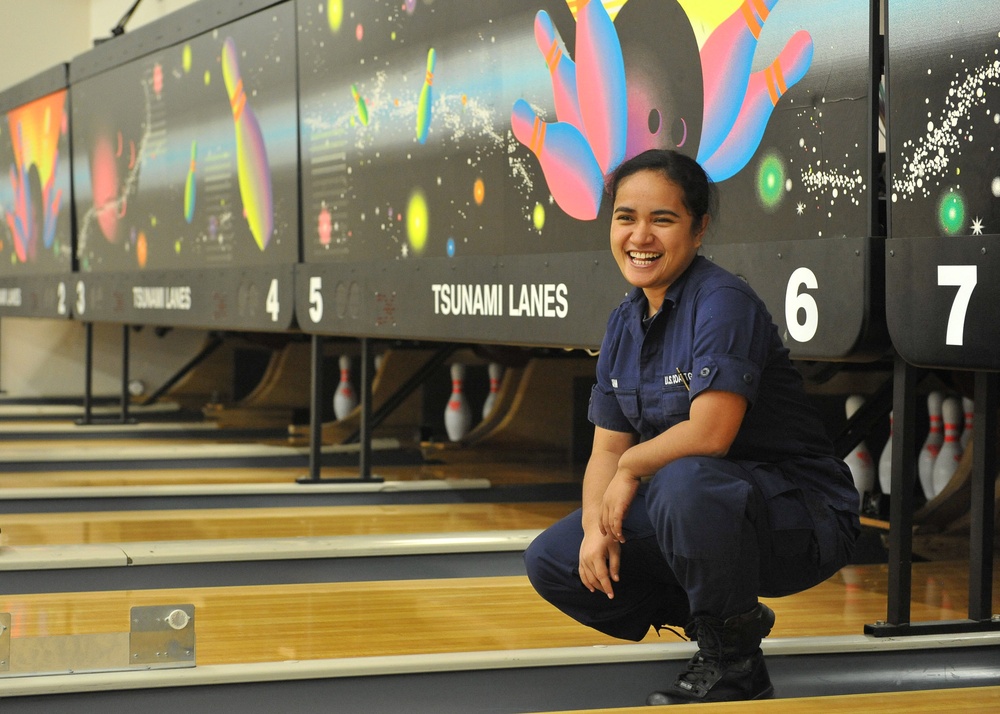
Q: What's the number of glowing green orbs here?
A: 2